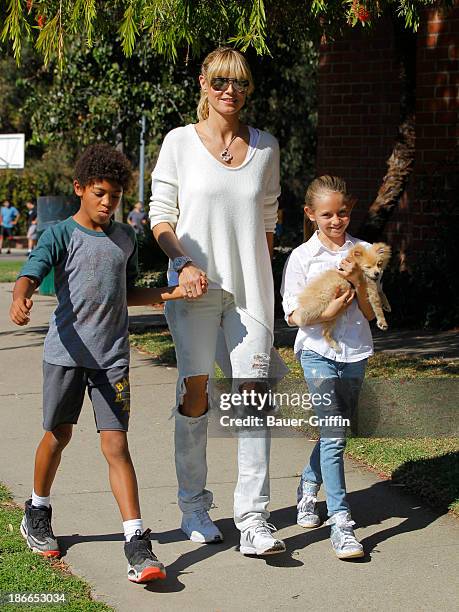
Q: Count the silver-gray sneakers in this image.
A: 2